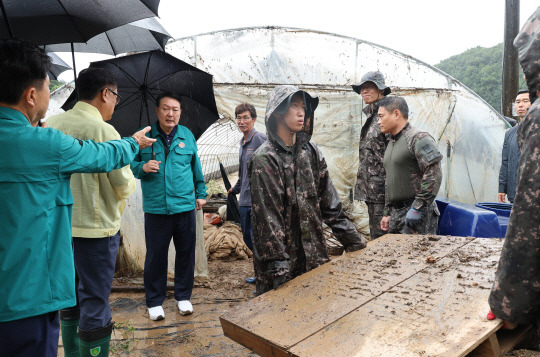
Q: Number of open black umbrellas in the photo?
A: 4